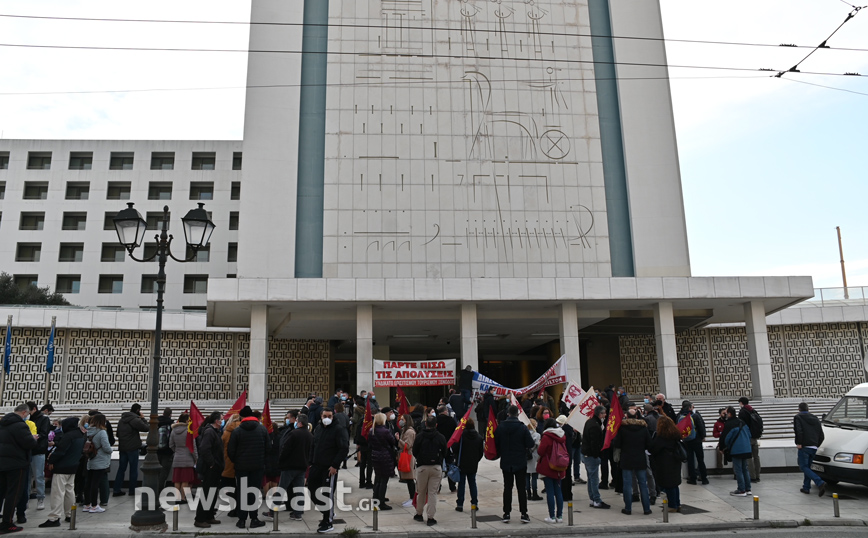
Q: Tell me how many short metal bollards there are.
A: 9